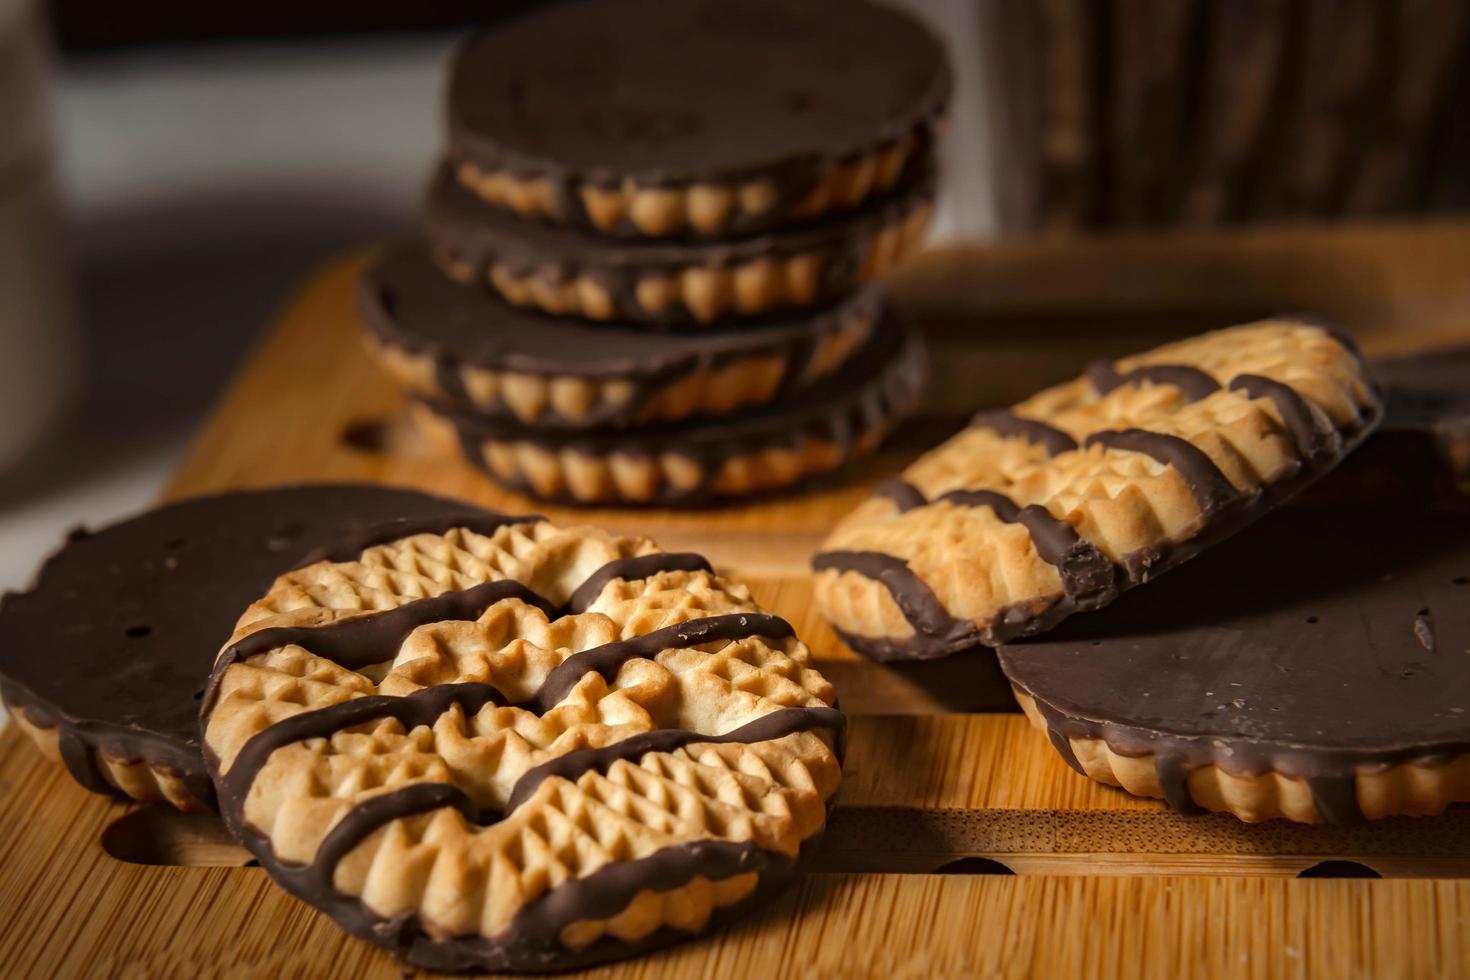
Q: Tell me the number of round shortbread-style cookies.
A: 9